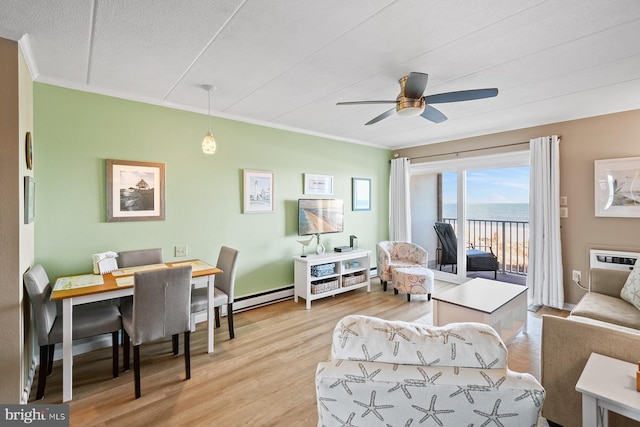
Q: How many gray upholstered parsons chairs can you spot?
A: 4